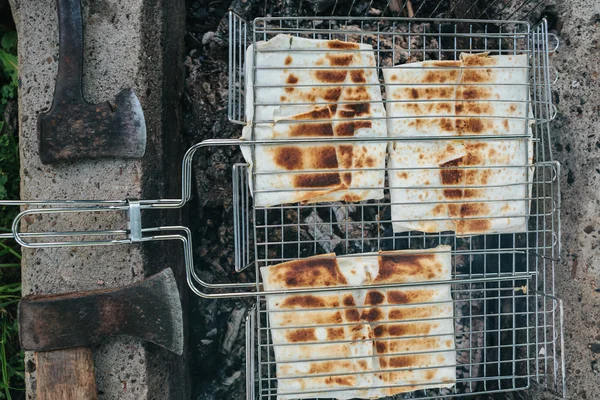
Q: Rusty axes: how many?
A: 2